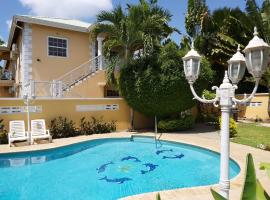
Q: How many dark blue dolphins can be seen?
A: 6